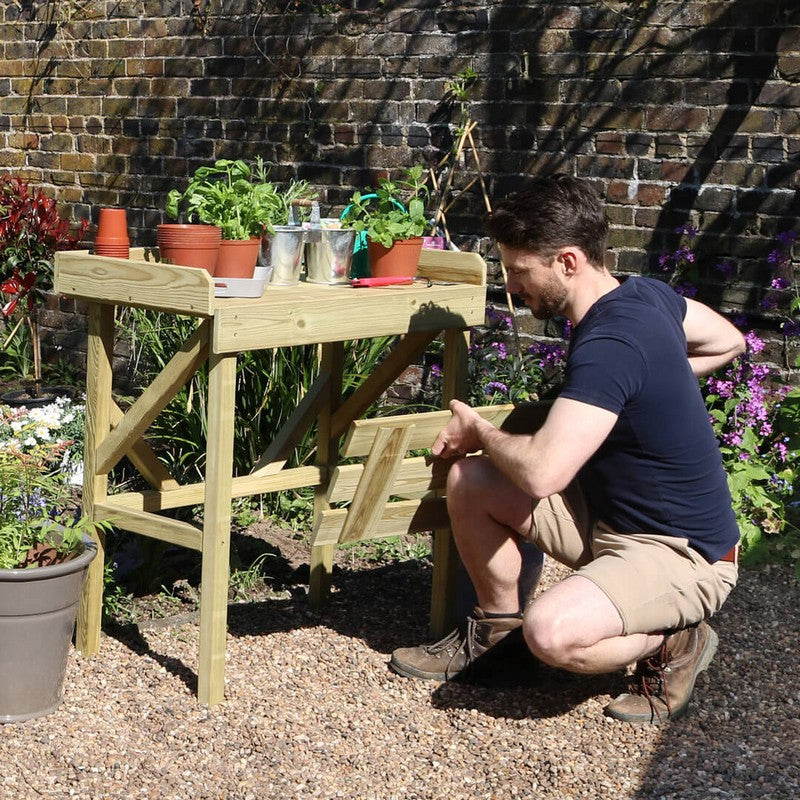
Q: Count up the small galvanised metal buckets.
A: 2